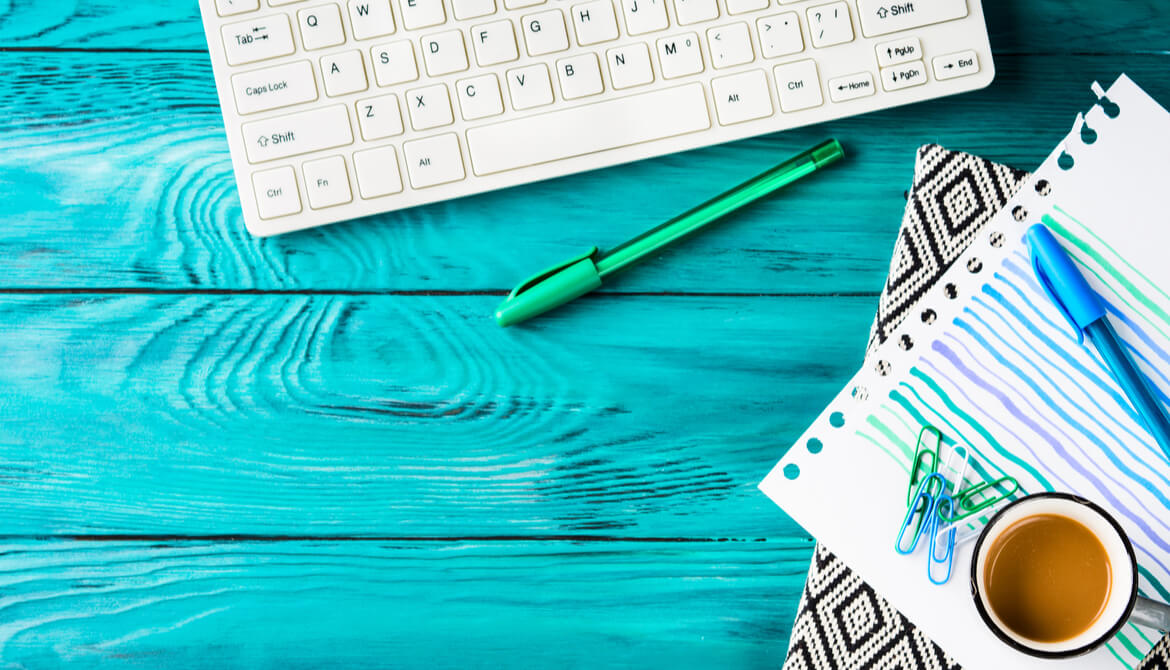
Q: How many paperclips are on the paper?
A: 7